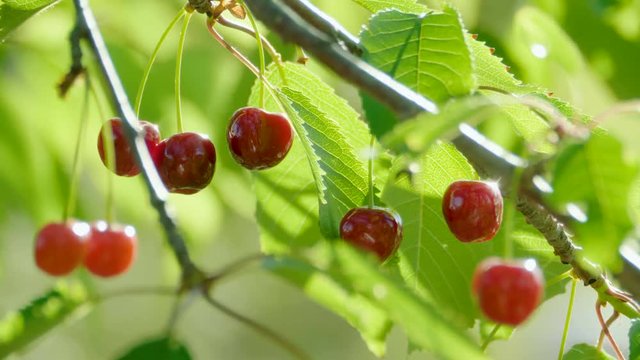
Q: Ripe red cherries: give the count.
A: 8